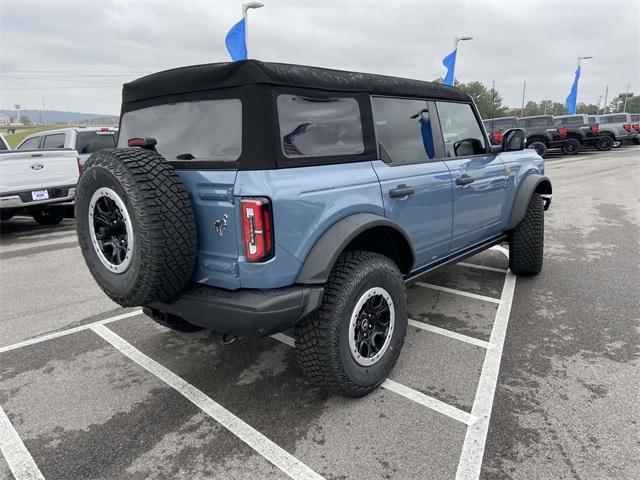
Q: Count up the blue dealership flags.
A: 3